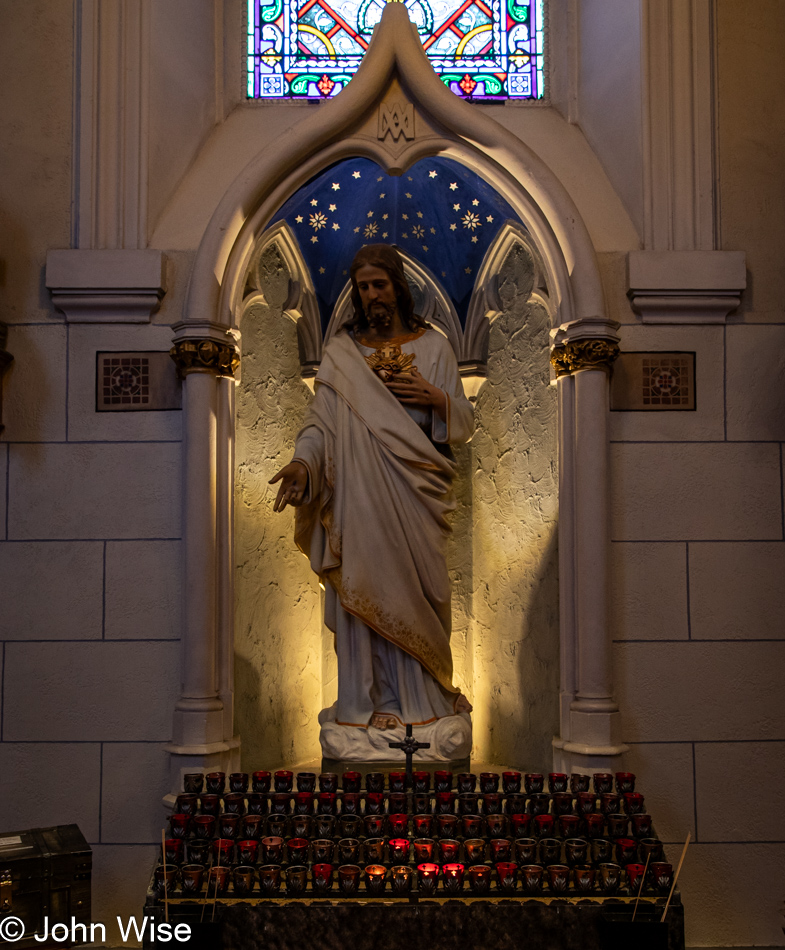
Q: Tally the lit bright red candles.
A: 3